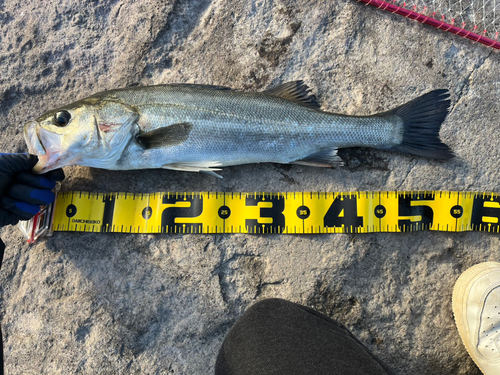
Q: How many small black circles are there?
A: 6